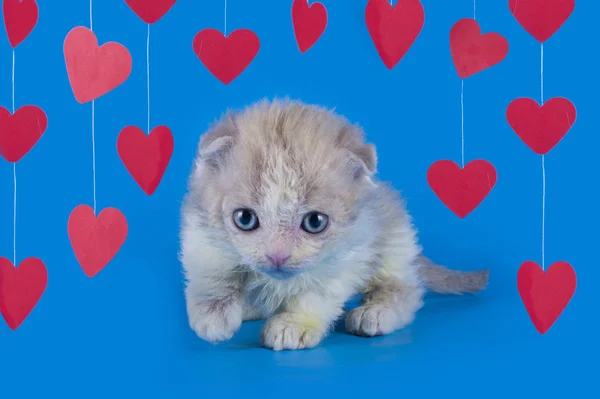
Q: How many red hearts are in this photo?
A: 15